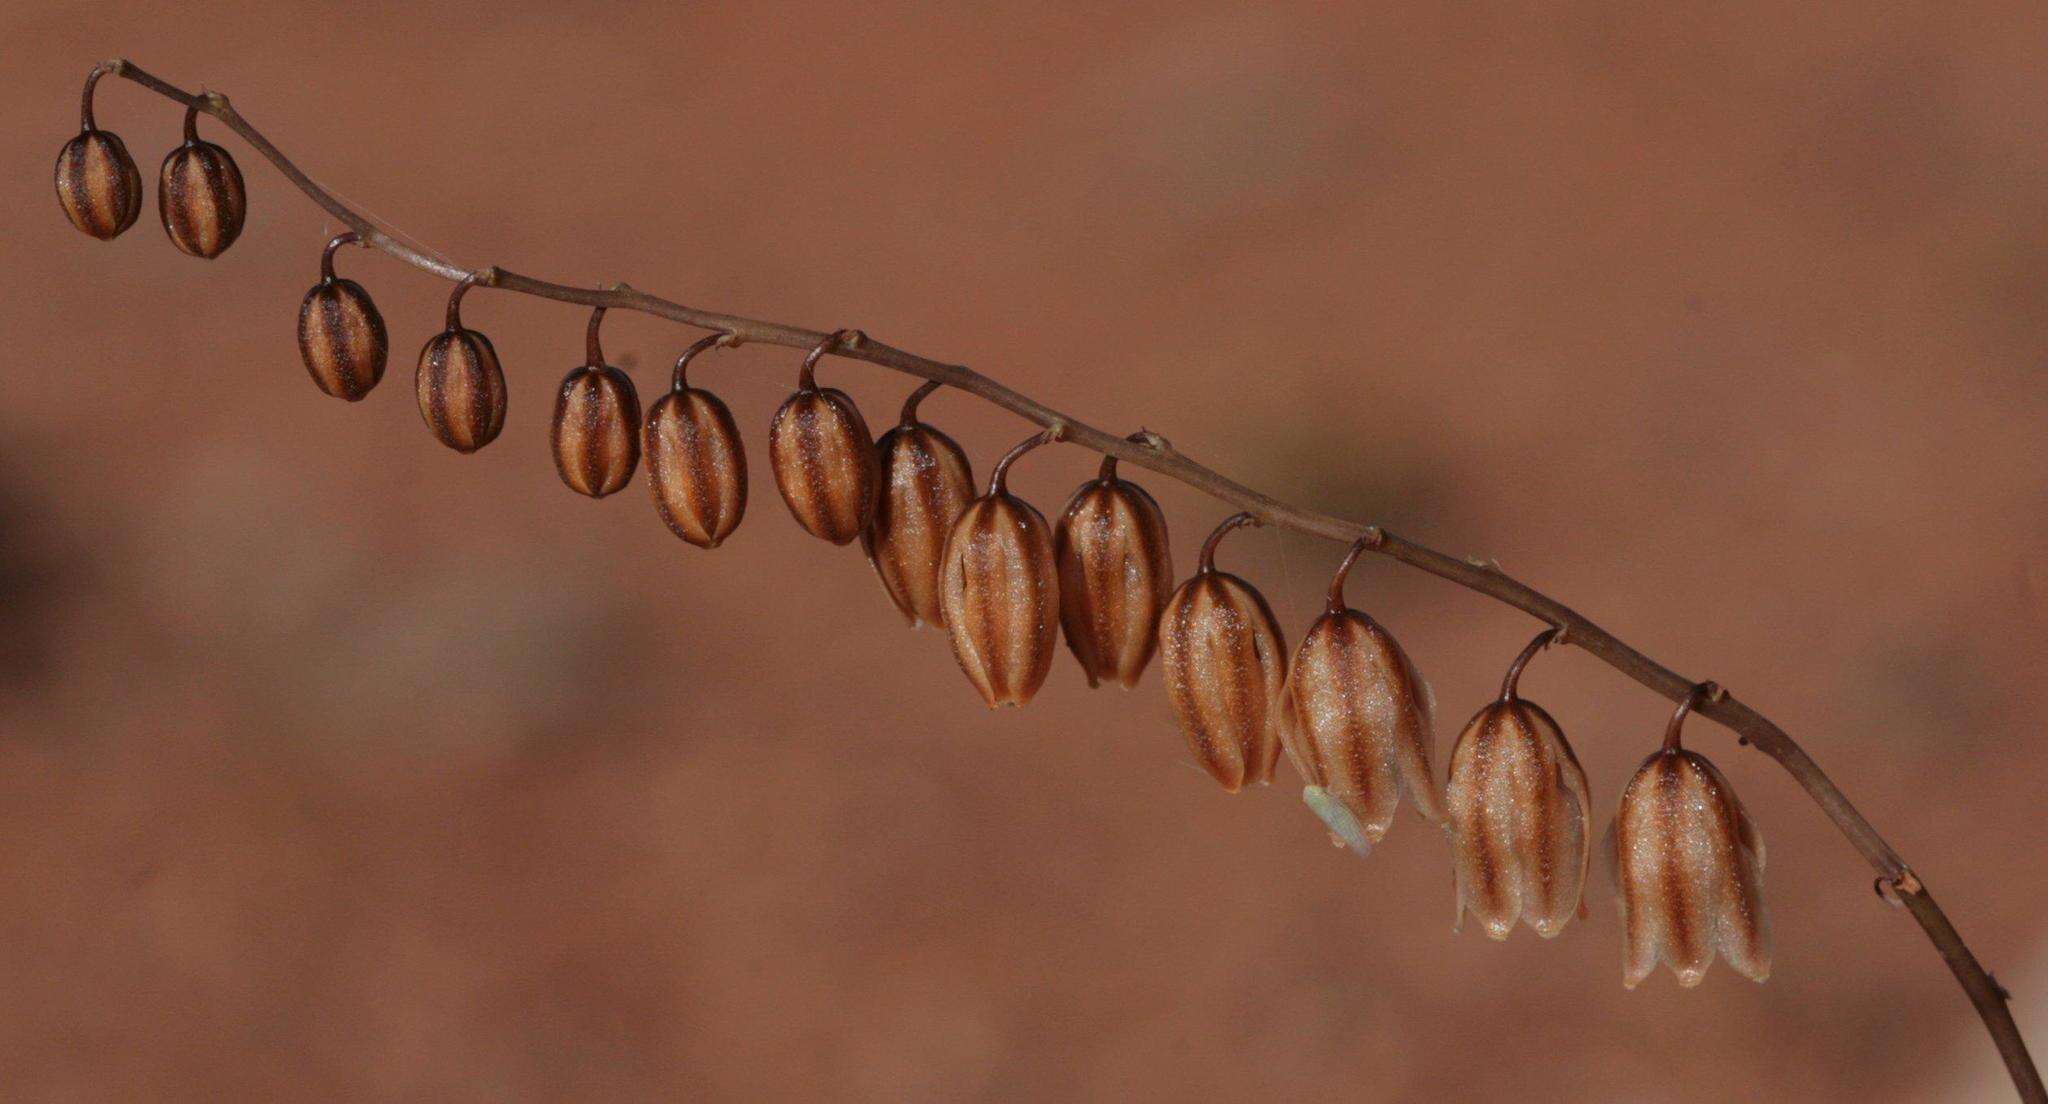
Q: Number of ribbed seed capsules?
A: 14